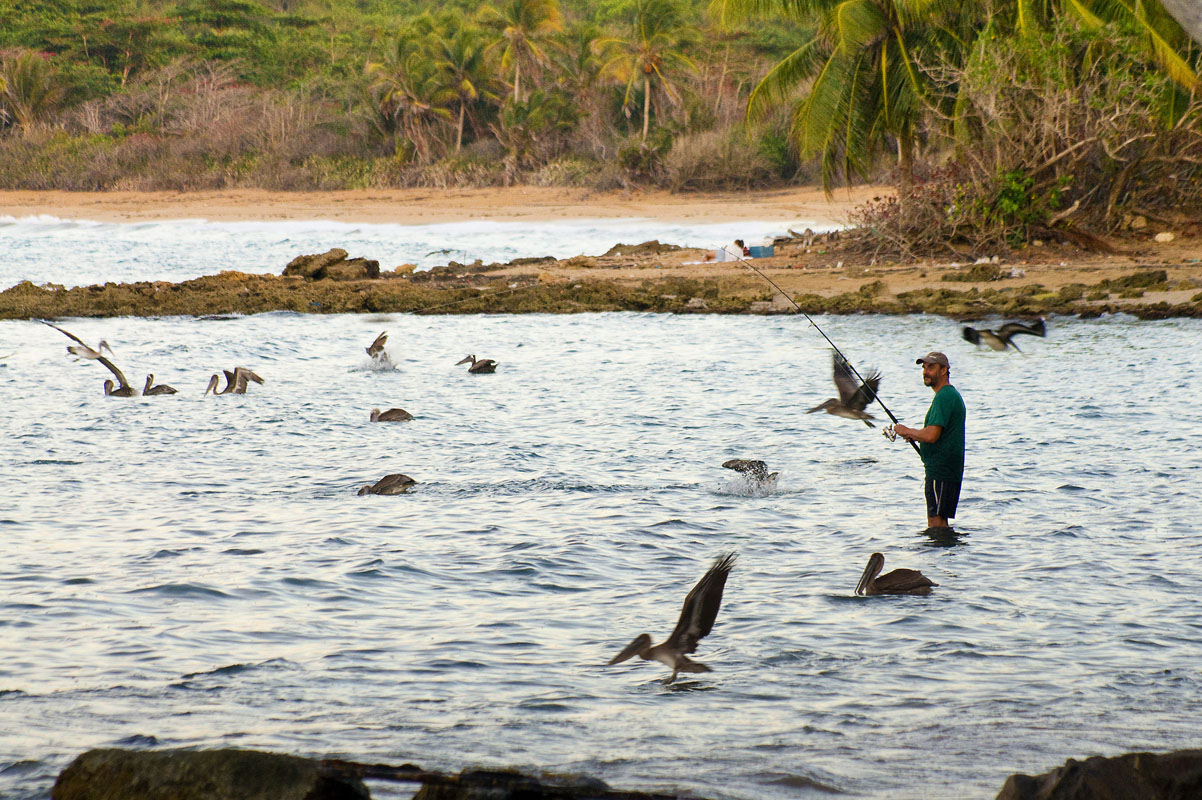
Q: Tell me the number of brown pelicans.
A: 13